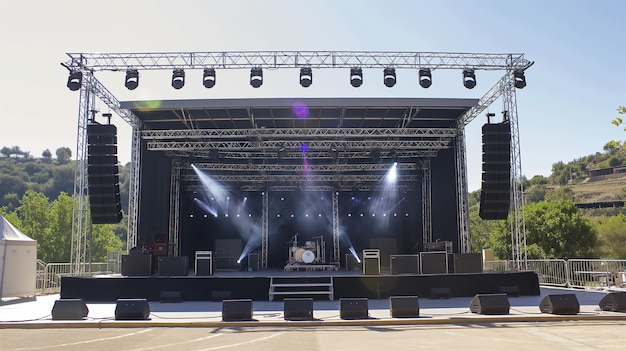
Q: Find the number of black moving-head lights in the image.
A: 11